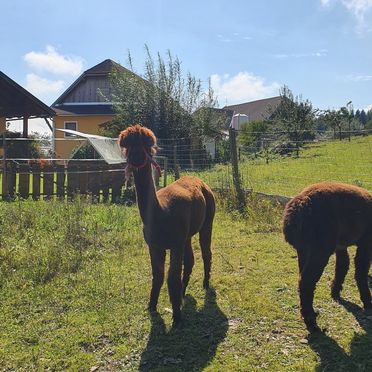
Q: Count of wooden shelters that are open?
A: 1